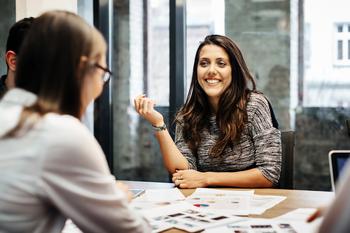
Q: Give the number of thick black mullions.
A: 2